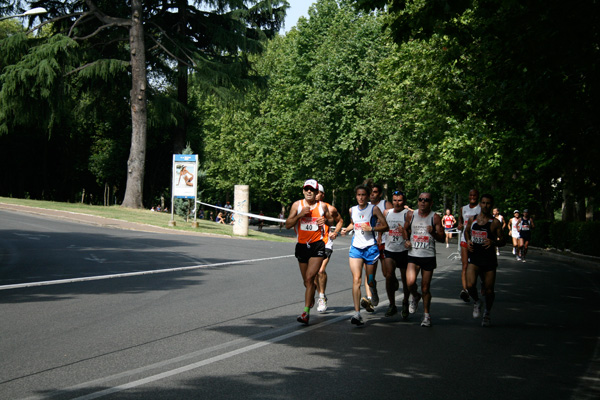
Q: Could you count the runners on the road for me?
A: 12